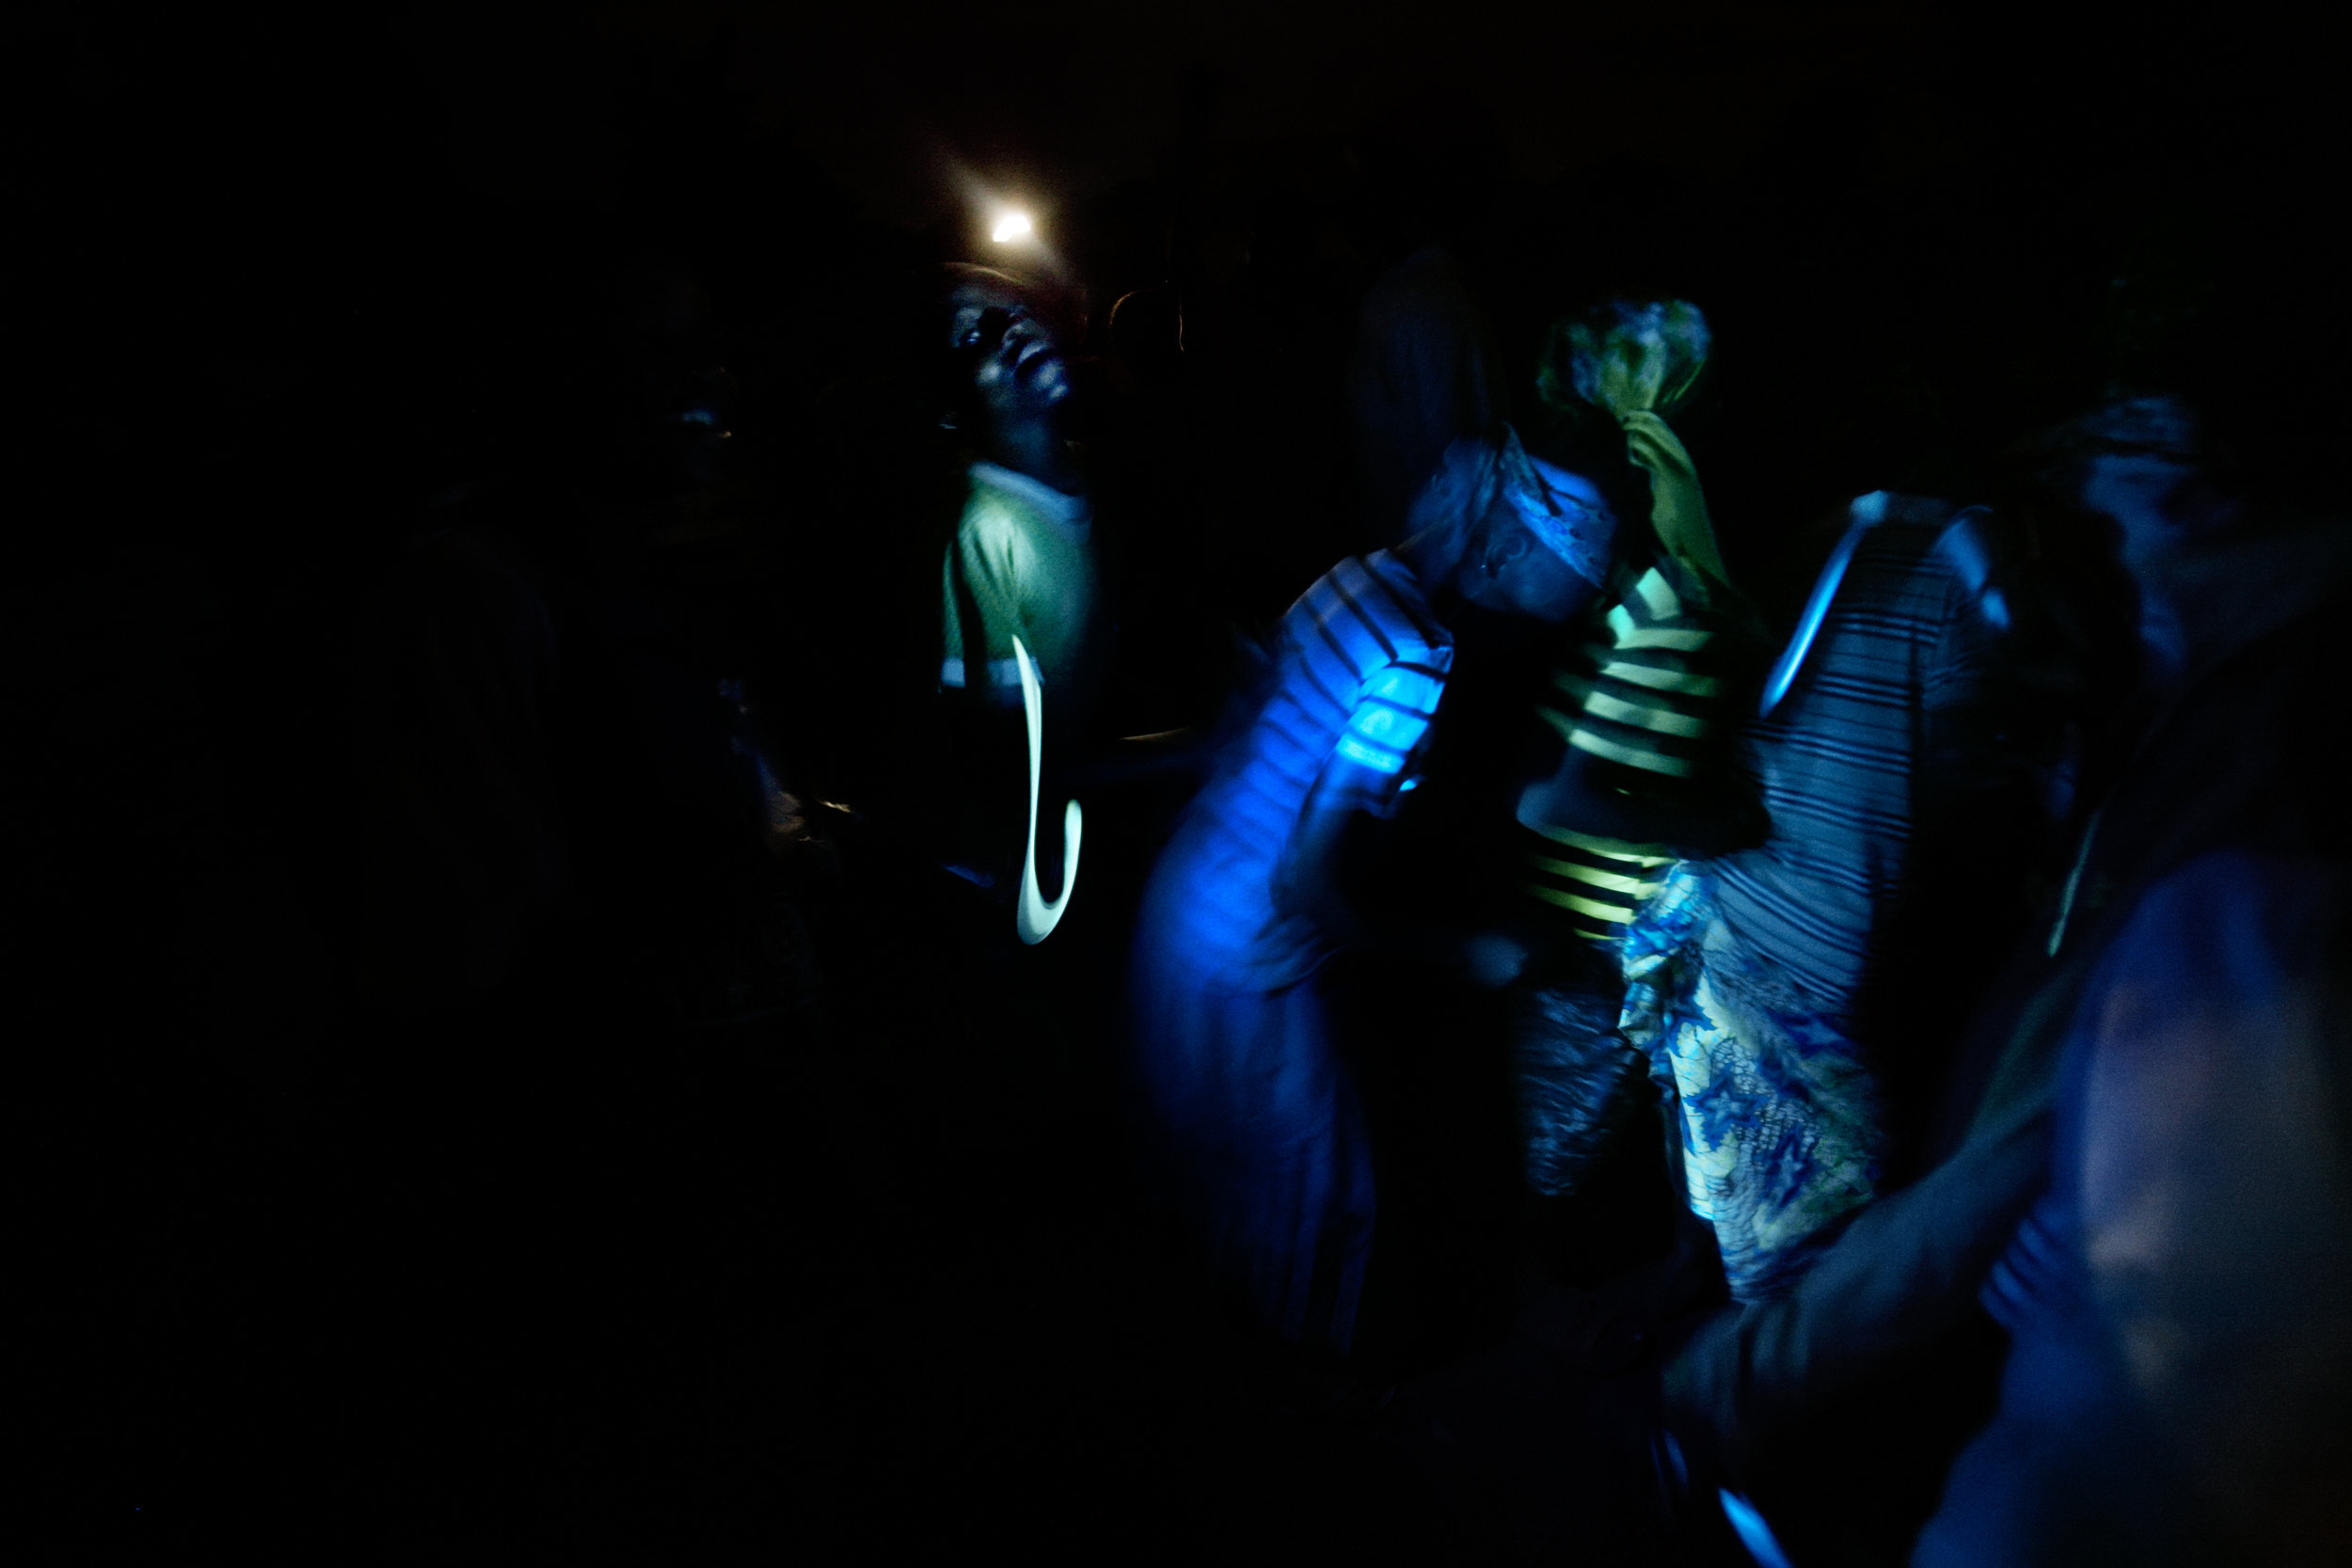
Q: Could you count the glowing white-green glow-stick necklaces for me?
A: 1